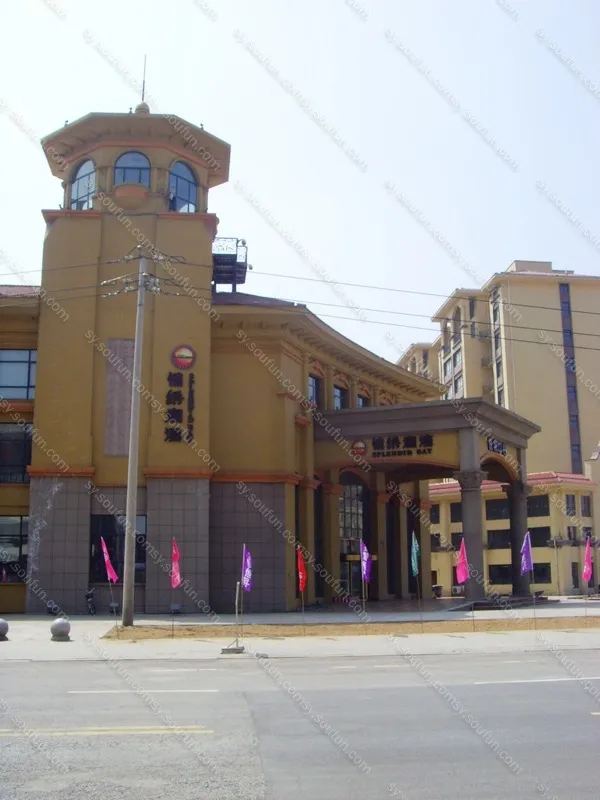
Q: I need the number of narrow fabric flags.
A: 9